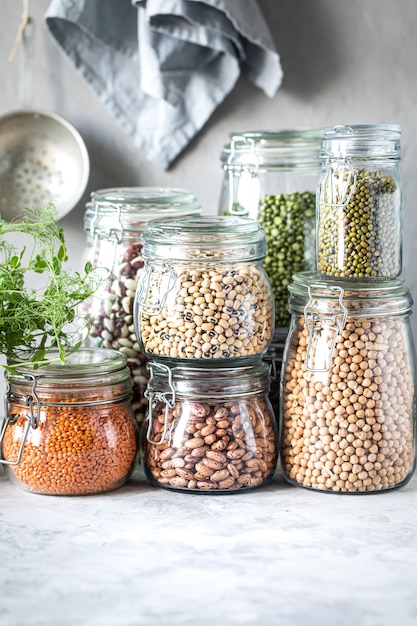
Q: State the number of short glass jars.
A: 3